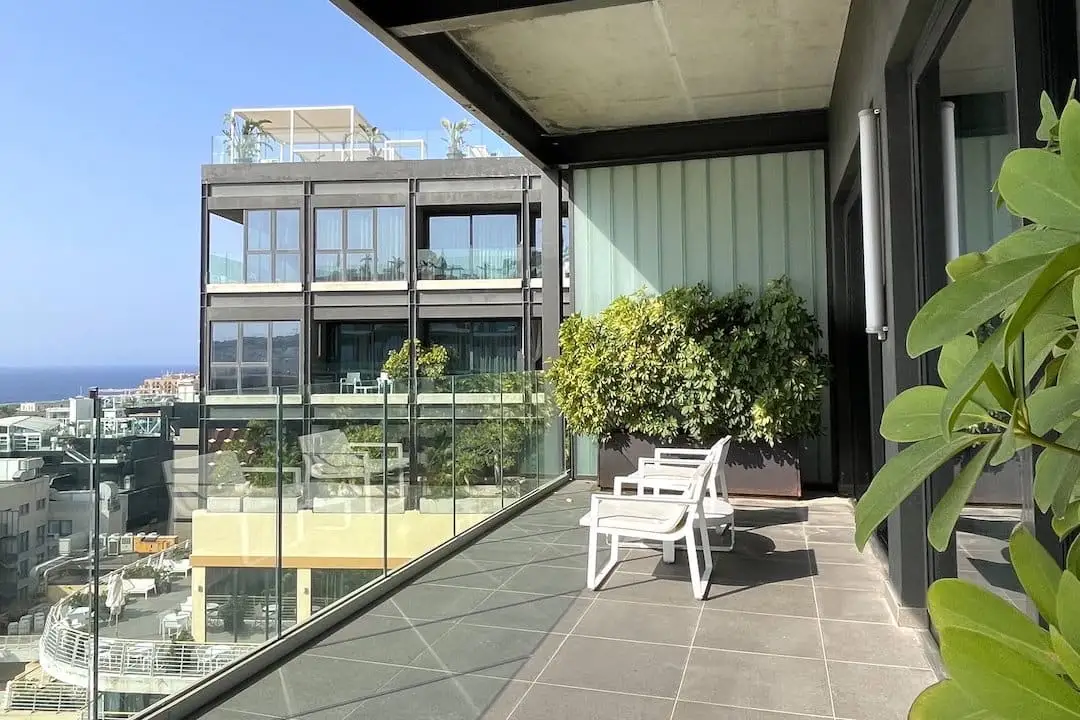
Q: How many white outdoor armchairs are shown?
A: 2